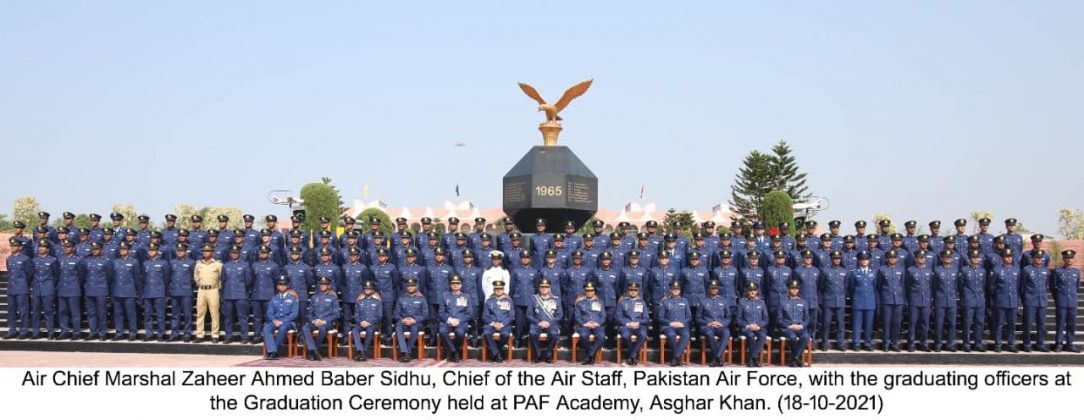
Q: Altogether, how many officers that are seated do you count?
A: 13